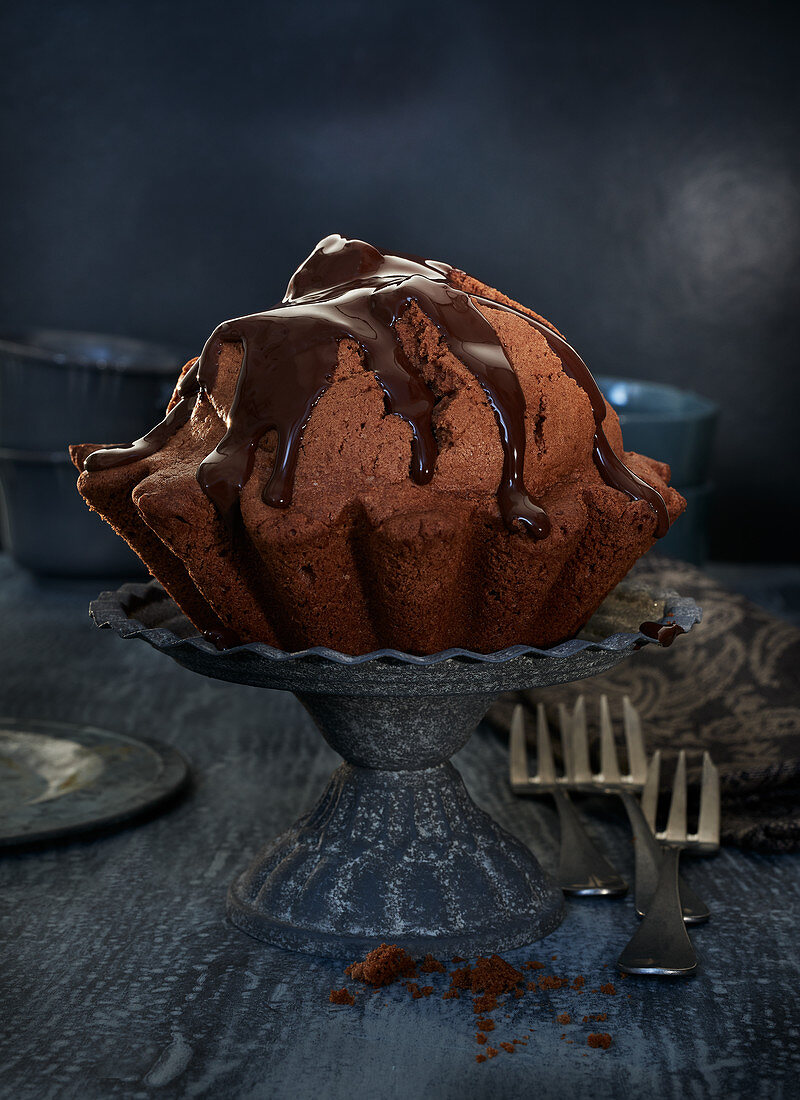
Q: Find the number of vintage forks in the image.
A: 3